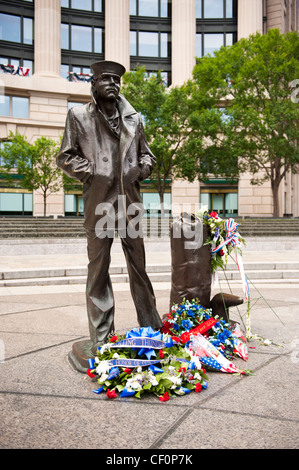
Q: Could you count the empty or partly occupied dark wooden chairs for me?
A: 0